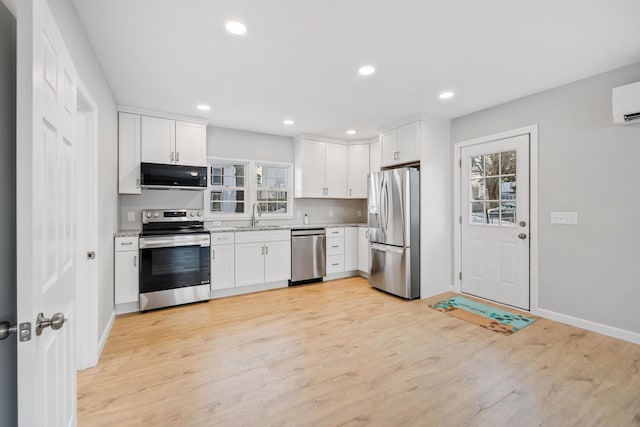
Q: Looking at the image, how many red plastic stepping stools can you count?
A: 0